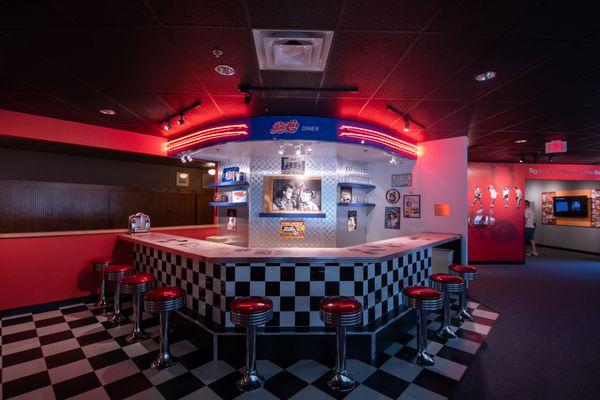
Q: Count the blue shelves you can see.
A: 5